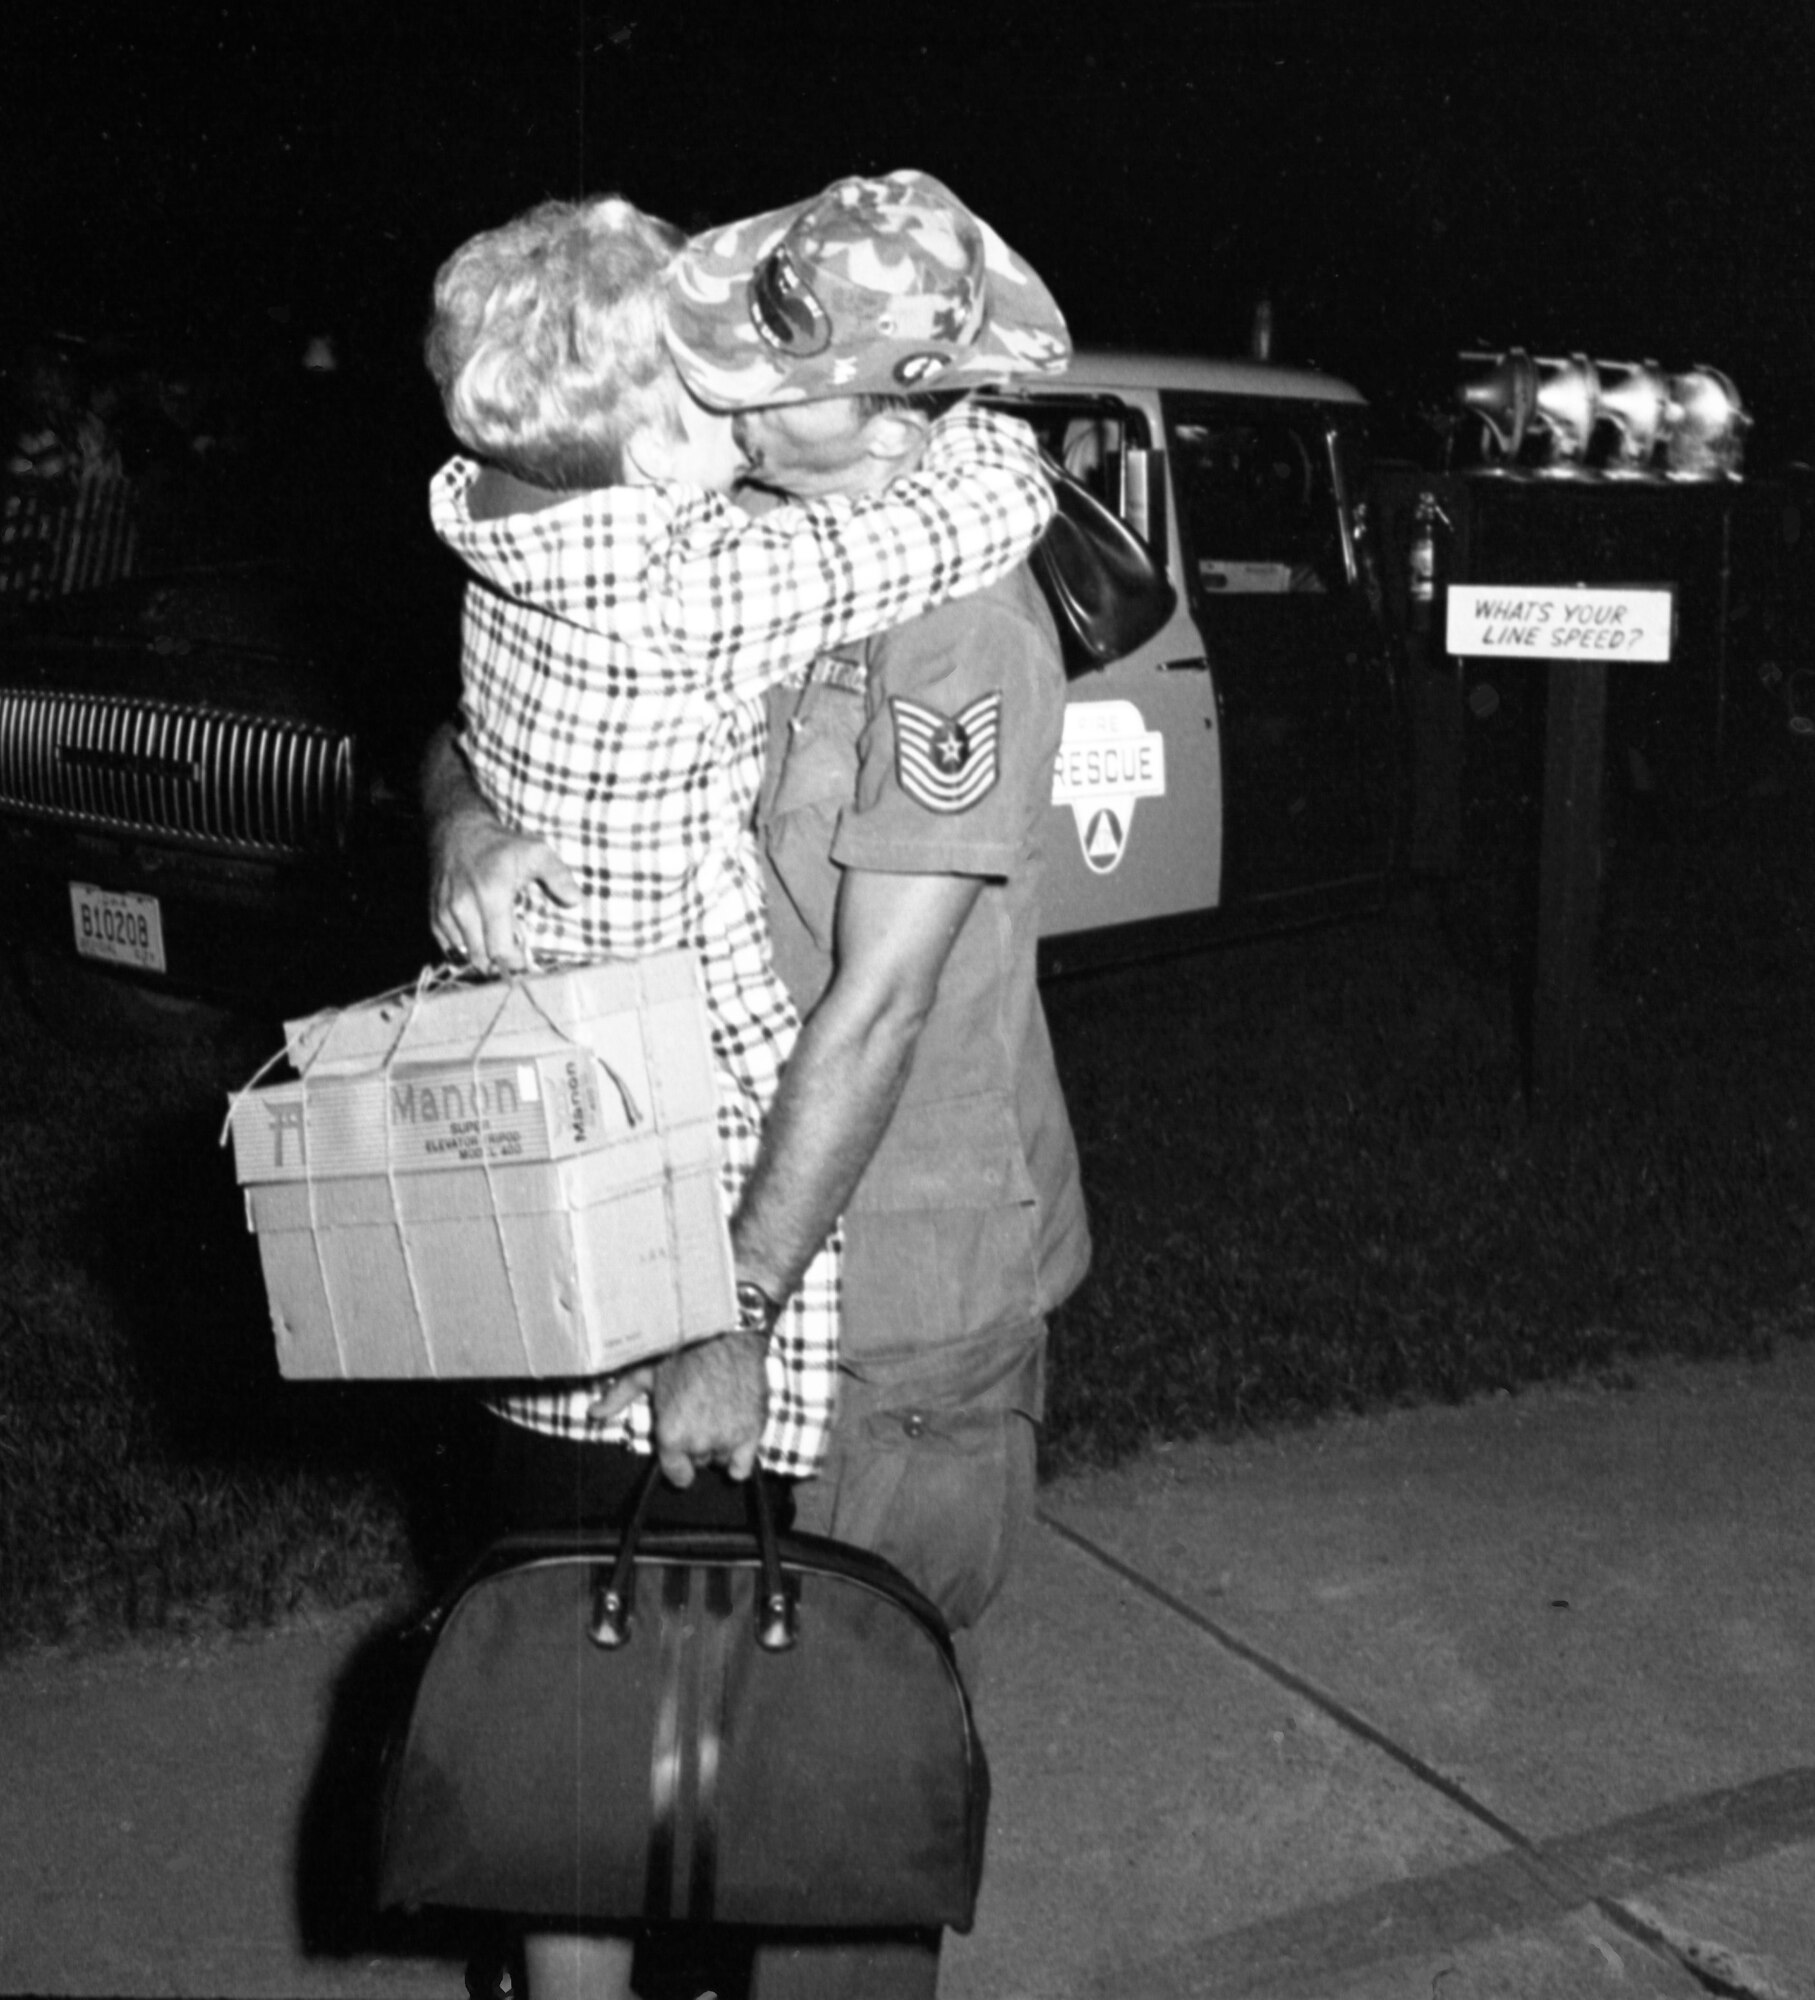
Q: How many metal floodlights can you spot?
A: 4